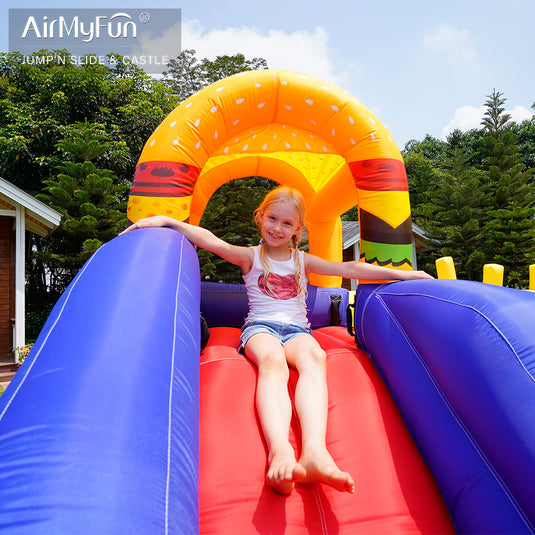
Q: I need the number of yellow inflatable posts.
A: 3